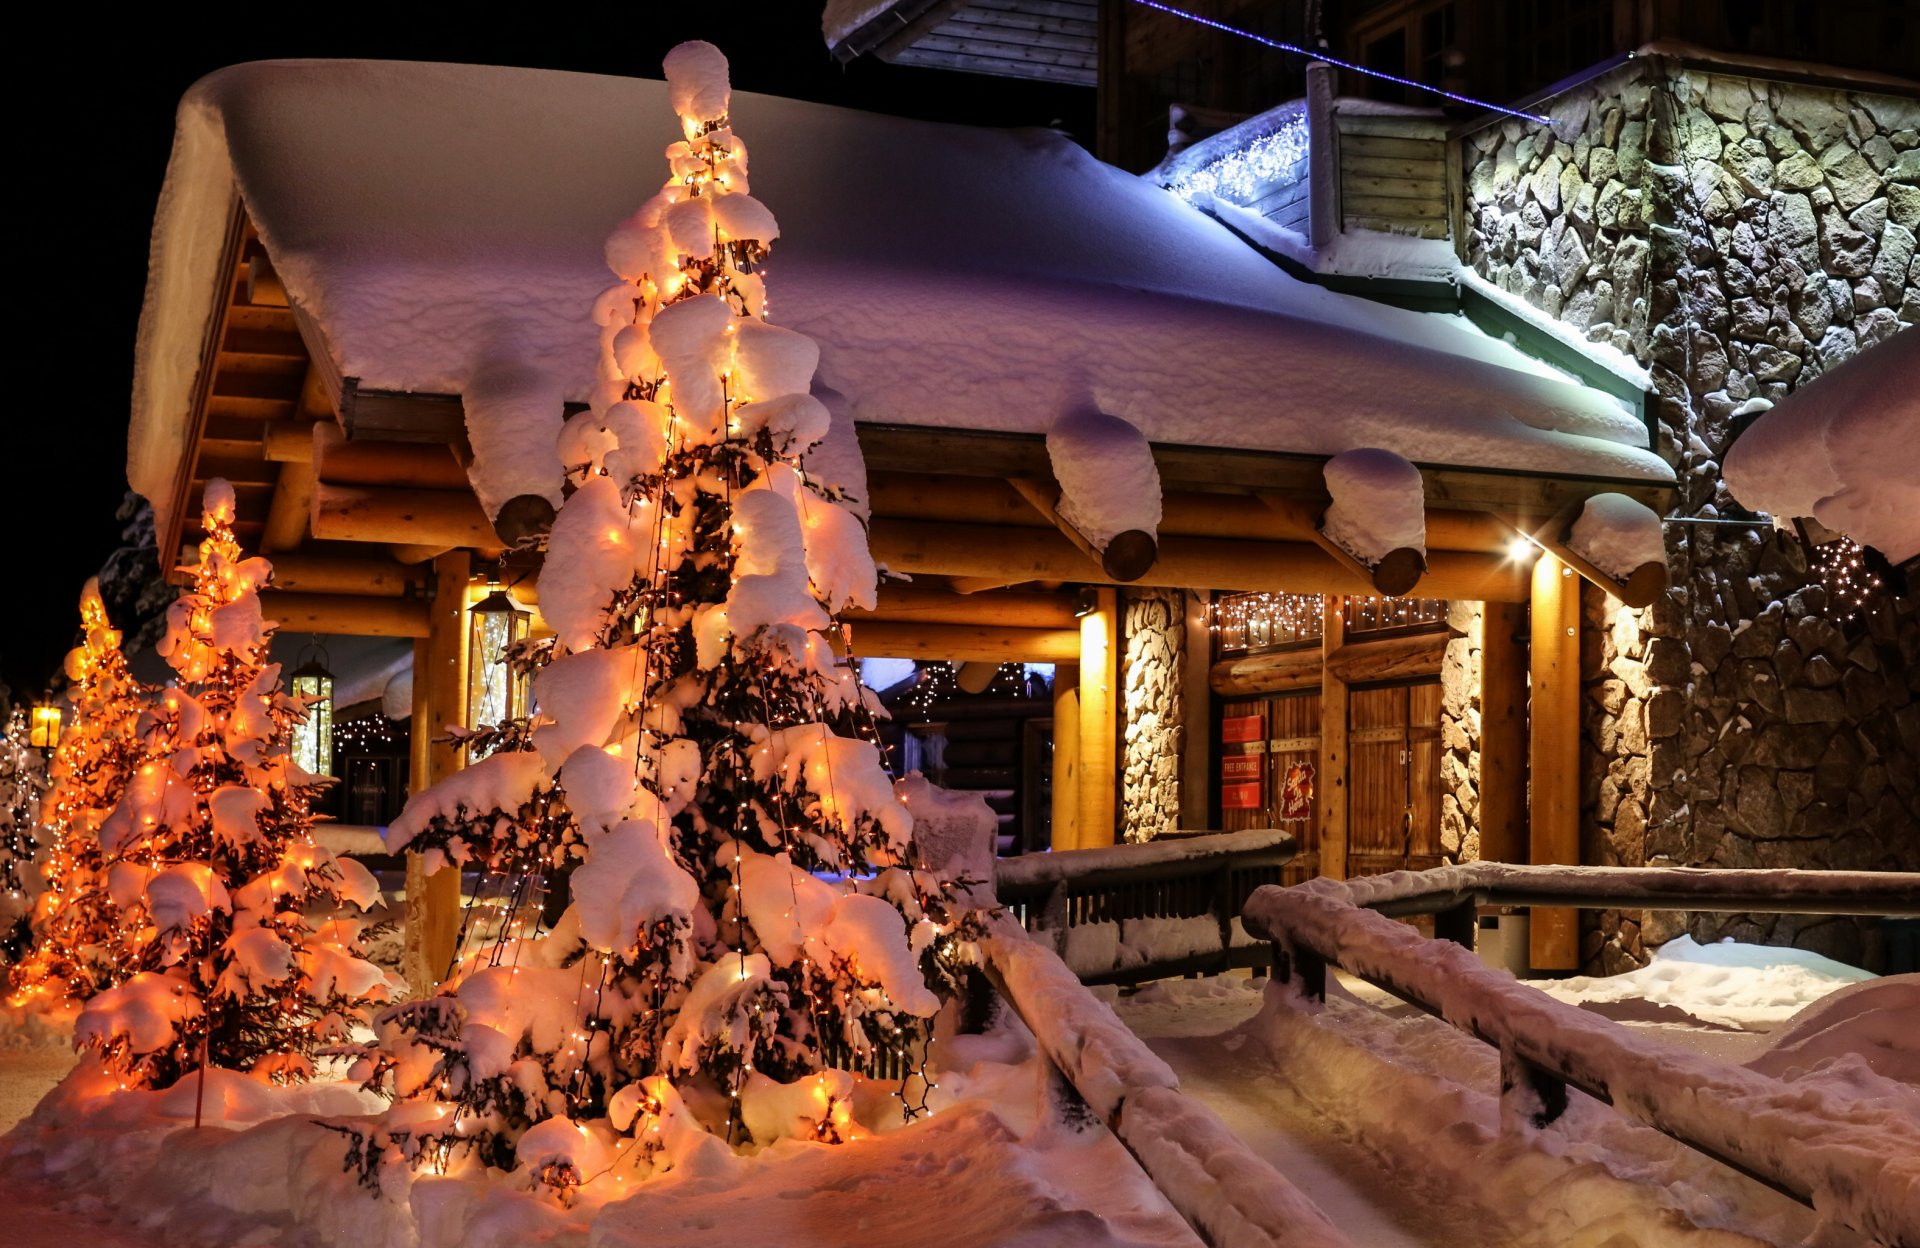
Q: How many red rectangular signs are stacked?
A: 3